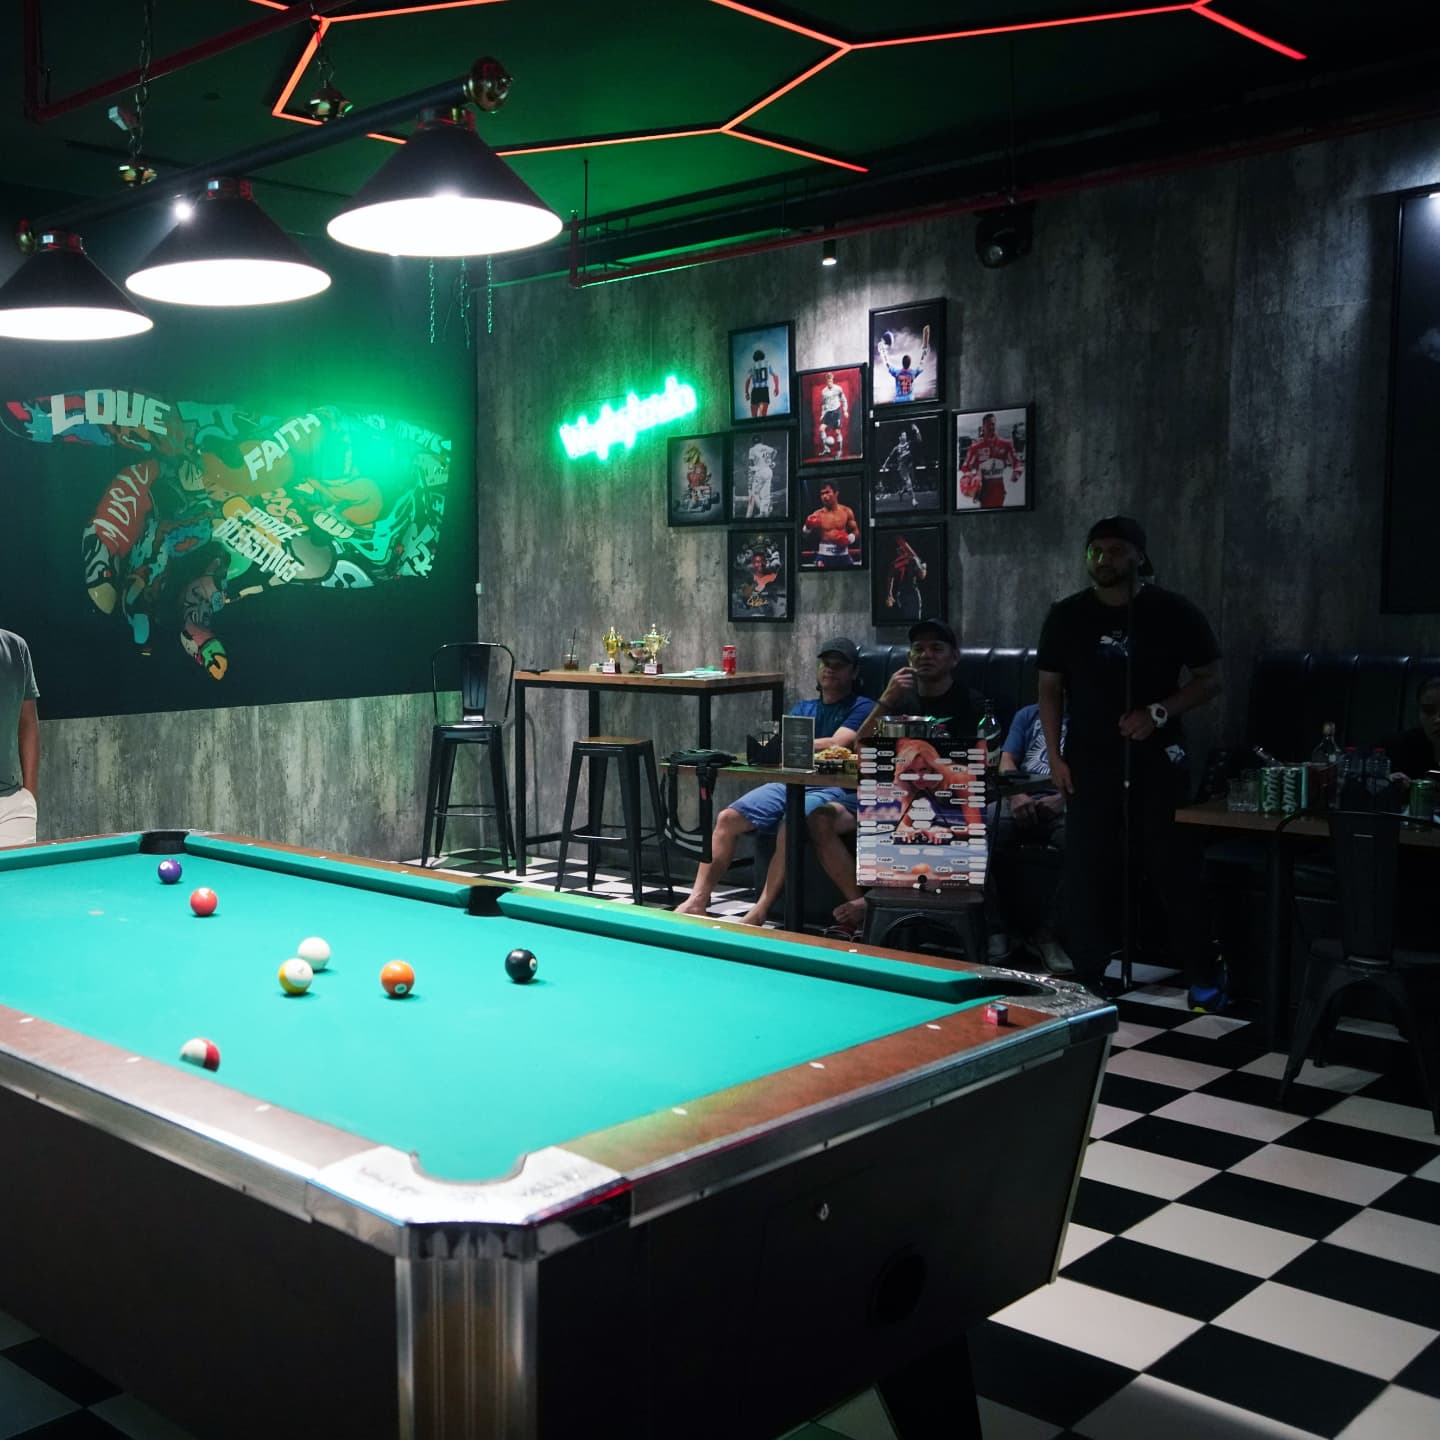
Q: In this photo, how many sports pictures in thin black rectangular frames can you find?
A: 10